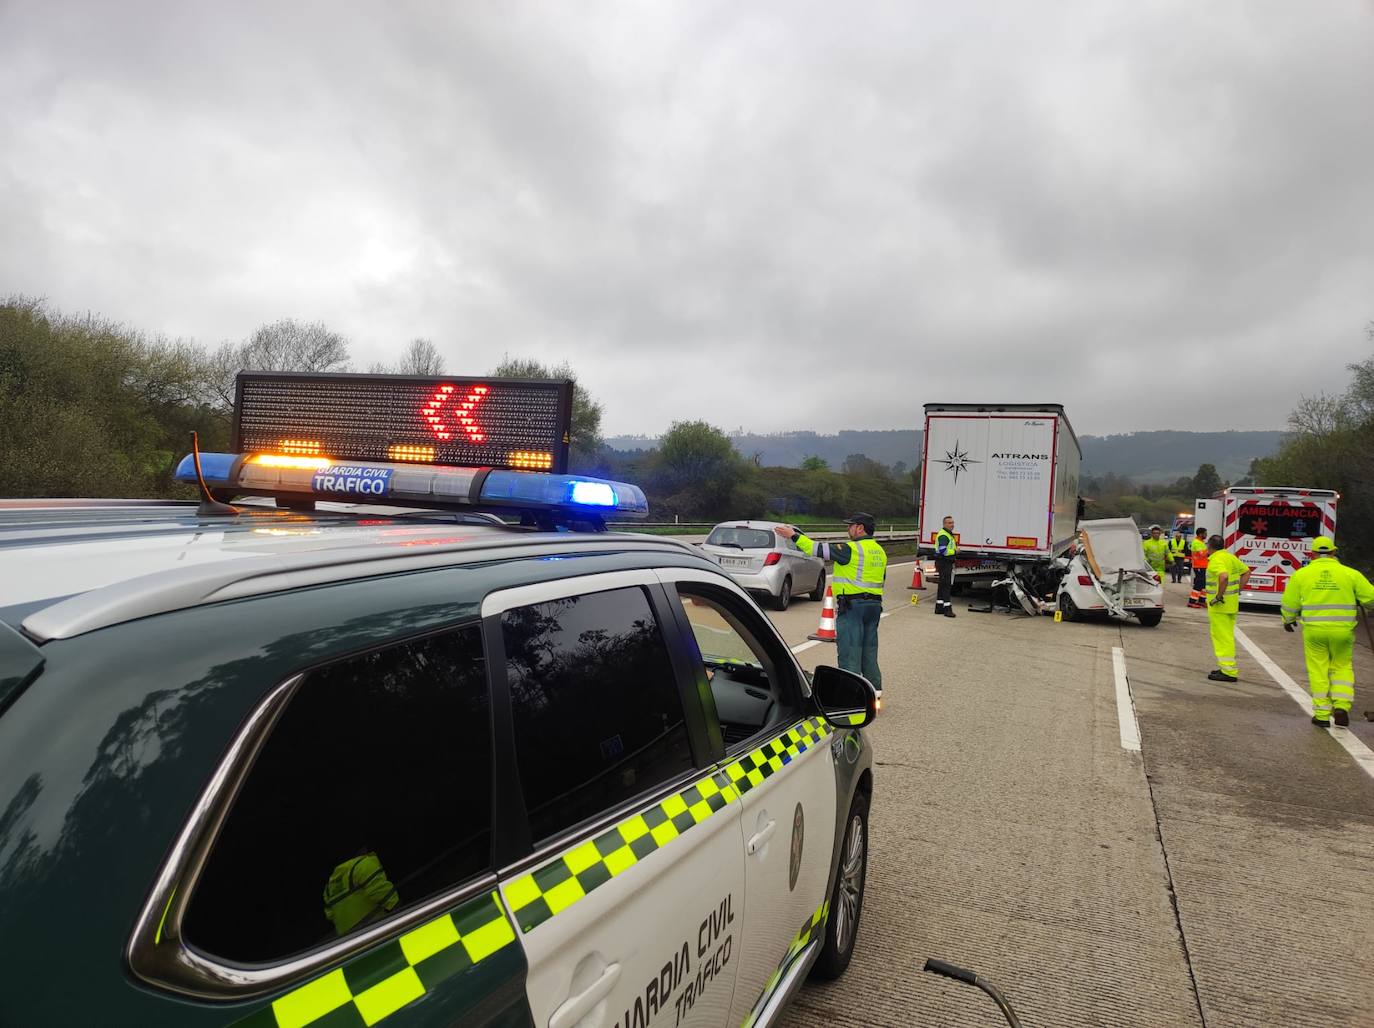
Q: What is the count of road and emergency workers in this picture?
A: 7